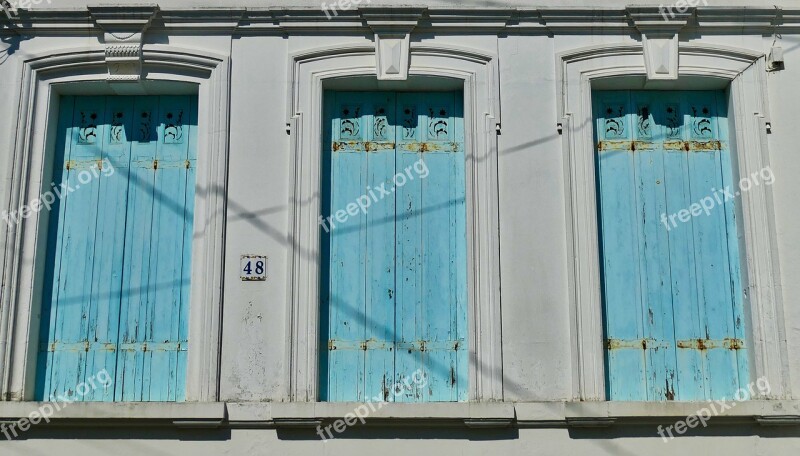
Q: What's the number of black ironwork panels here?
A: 12